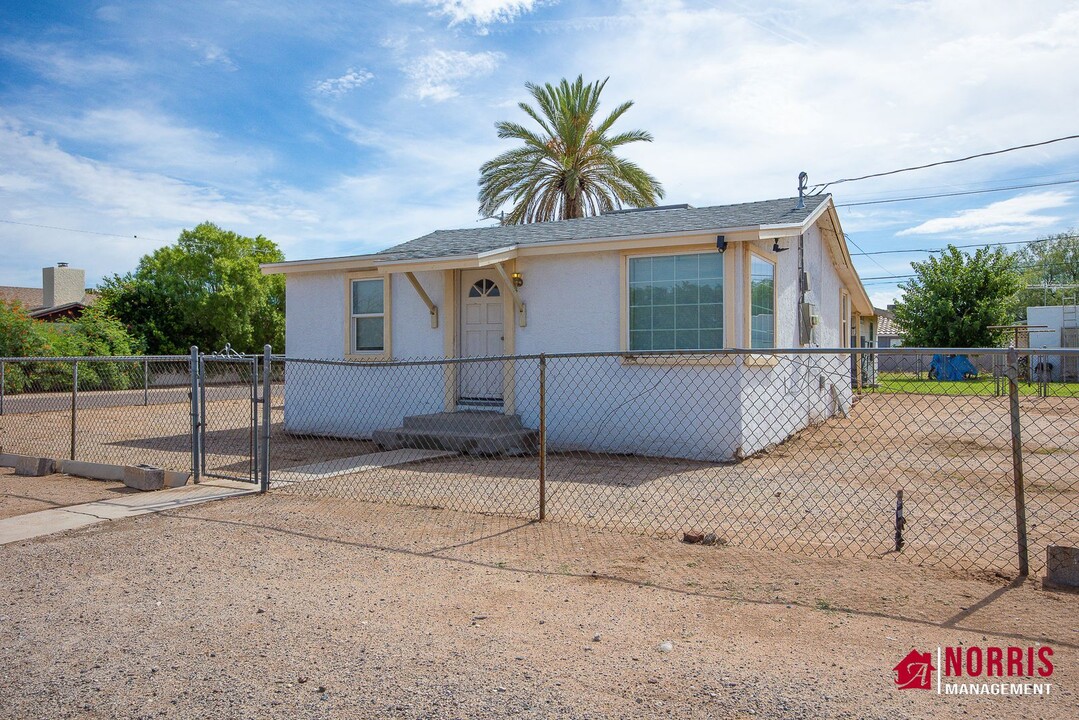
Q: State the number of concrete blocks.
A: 3